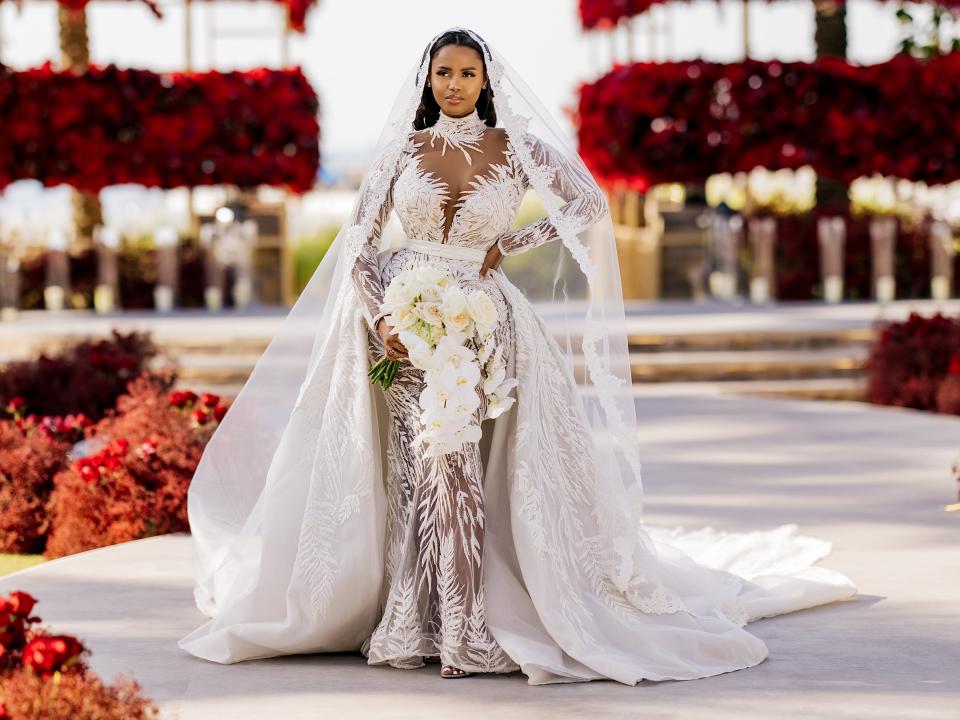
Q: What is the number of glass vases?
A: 11